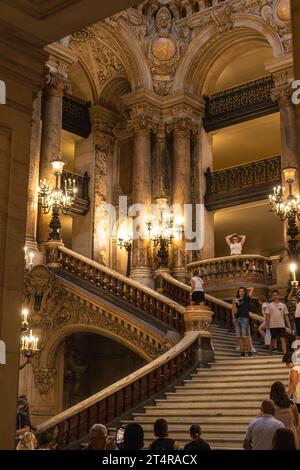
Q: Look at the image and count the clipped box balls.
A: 0